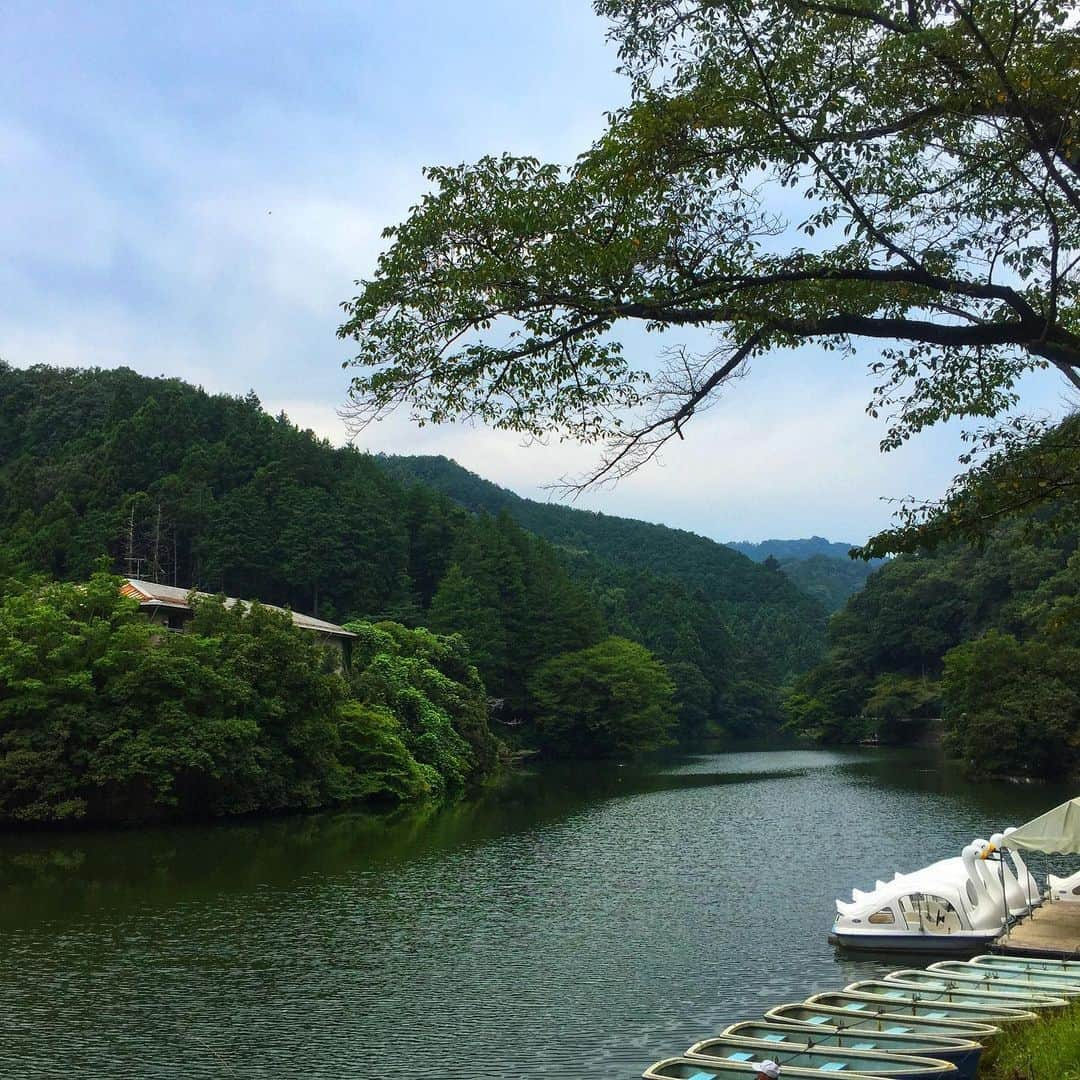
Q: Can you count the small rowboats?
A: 9